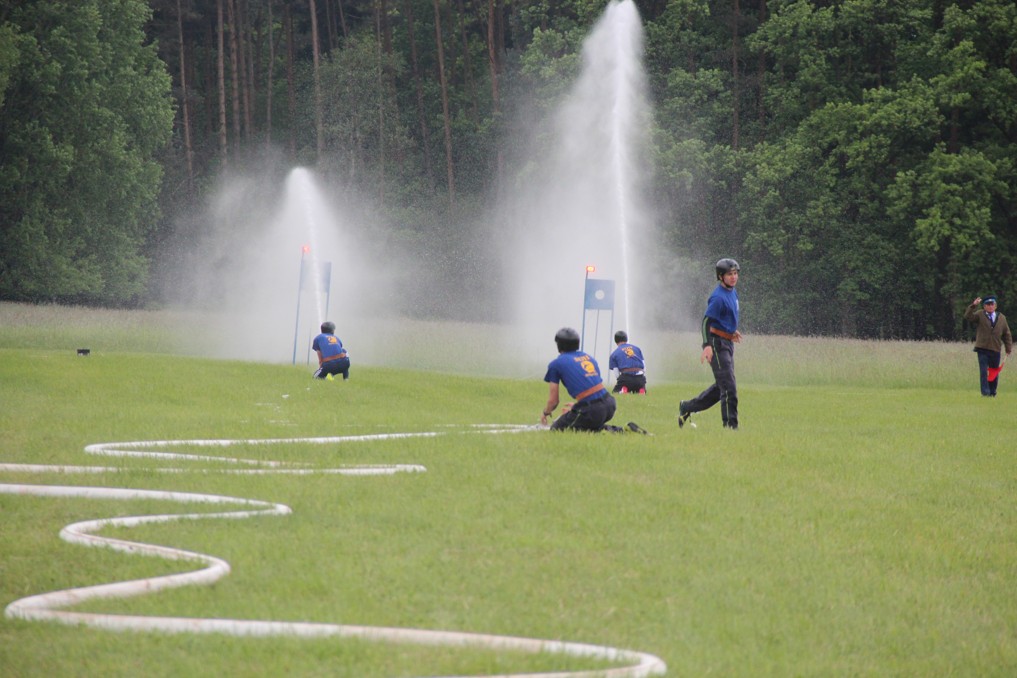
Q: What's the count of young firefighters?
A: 4